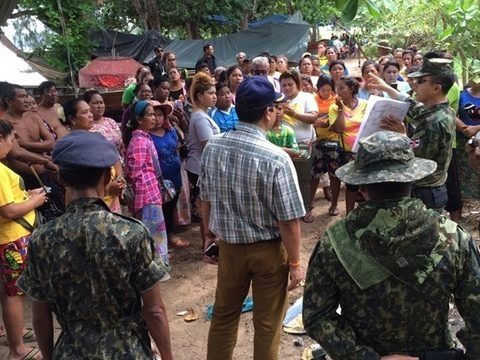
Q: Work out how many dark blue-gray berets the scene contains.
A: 1